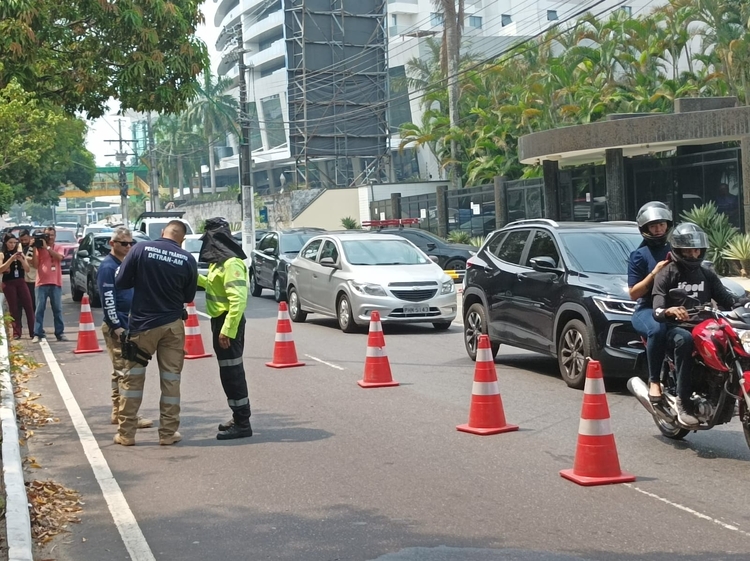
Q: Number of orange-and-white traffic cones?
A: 6